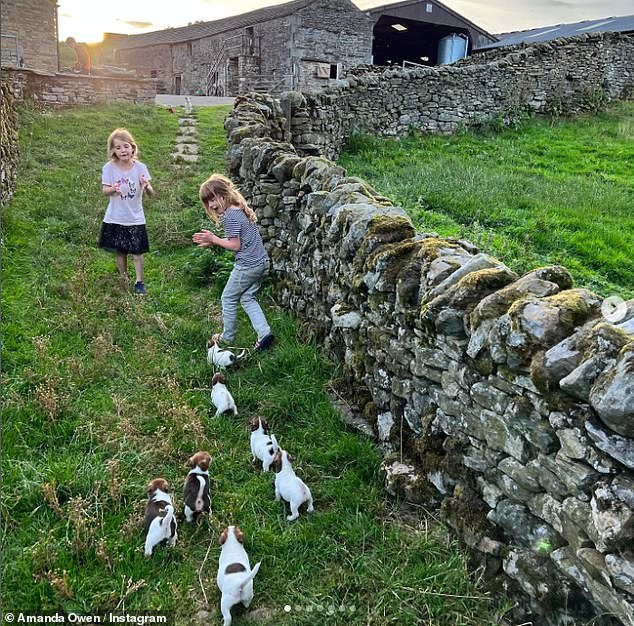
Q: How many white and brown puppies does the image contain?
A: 7